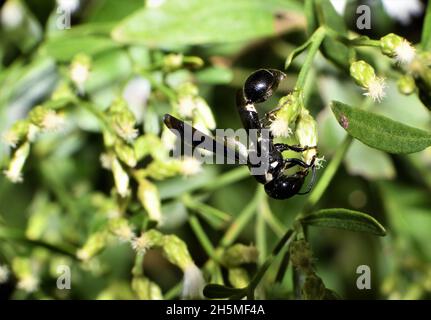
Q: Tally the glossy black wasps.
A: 1